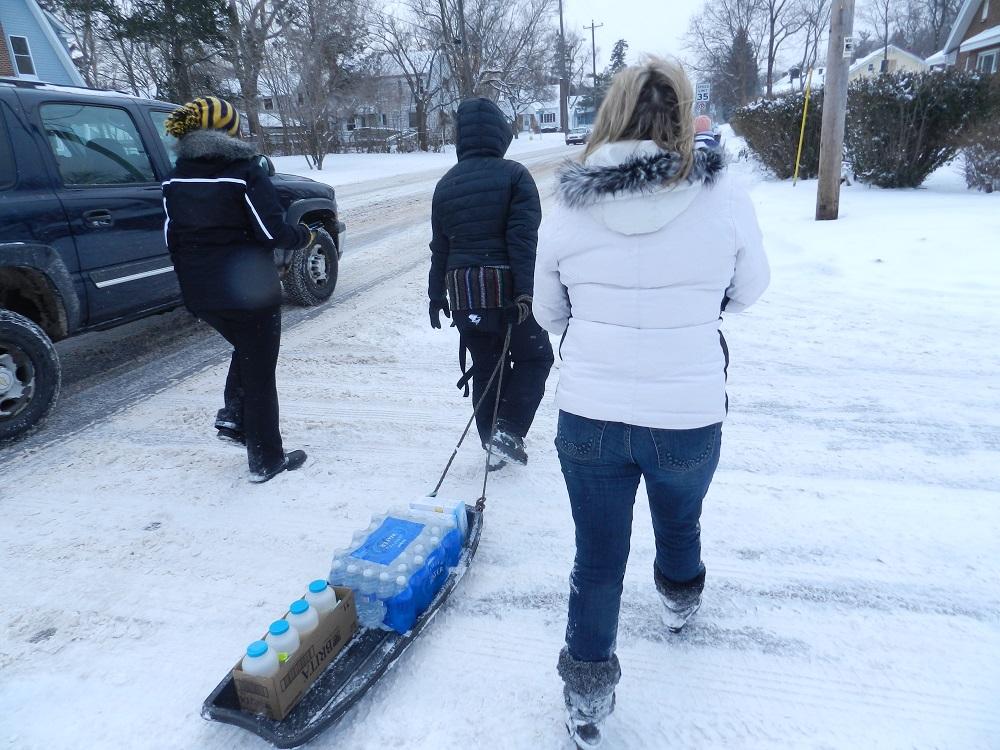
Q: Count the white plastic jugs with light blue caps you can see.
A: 4